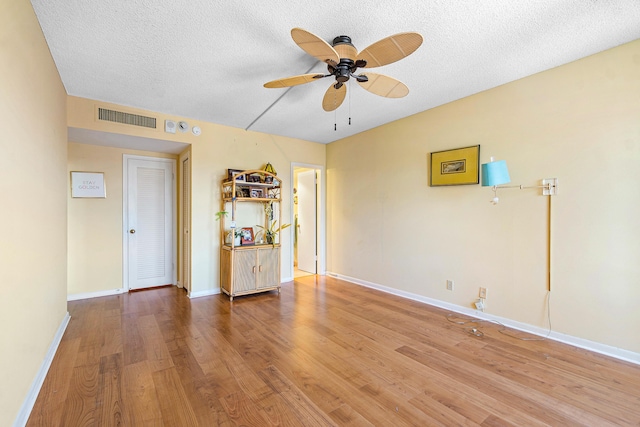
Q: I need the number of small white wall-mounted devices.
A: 3